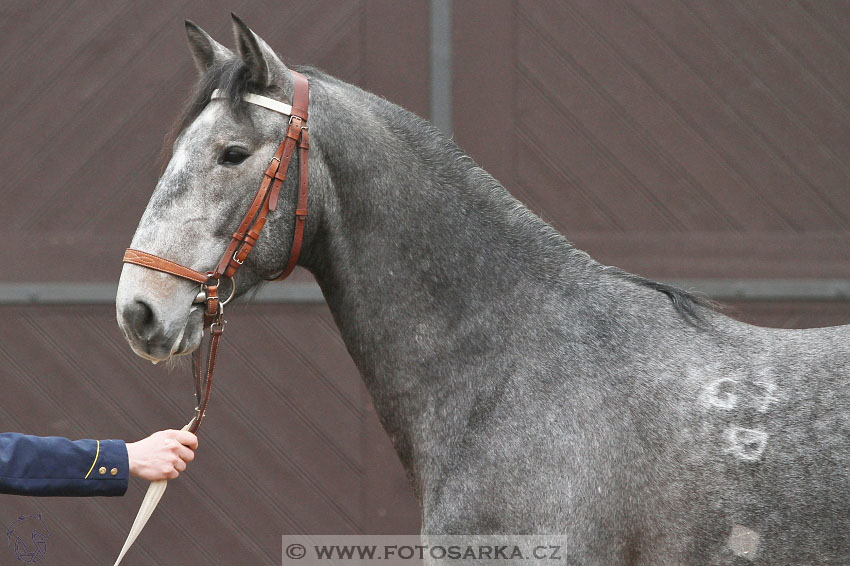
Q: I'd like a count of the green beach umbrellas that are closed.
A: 0